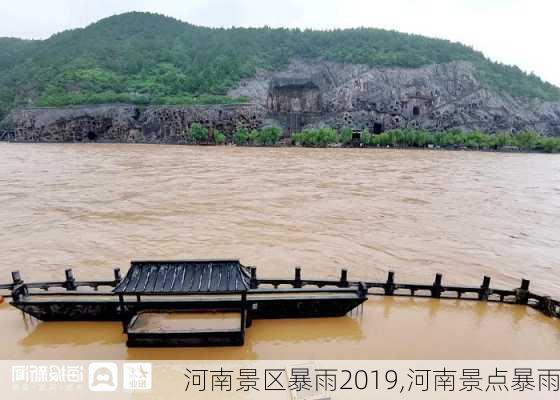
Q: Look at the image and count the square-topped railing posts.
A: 10